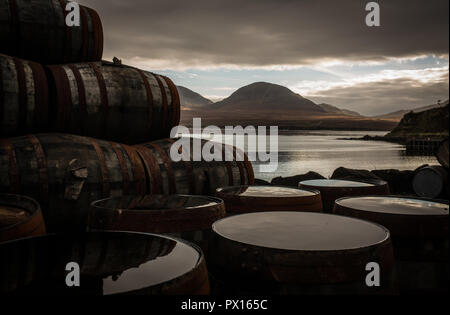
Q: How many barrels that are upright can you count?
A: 7